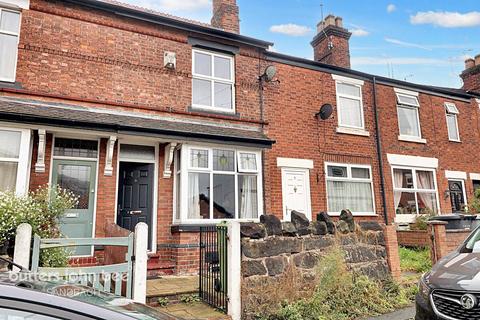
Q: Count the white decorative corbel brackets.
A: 3